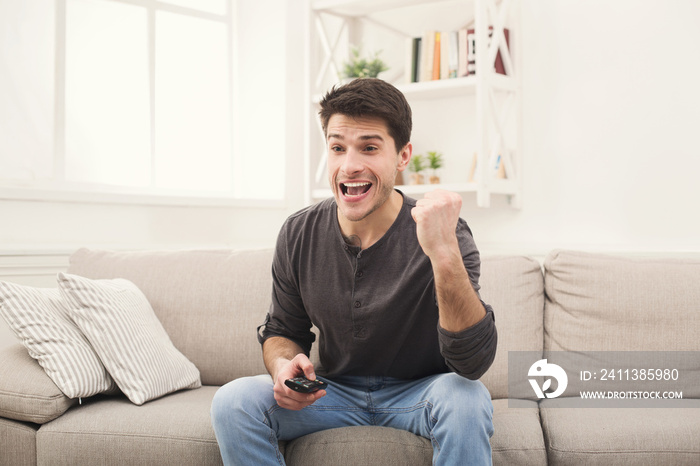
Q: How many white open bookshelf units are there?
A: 1